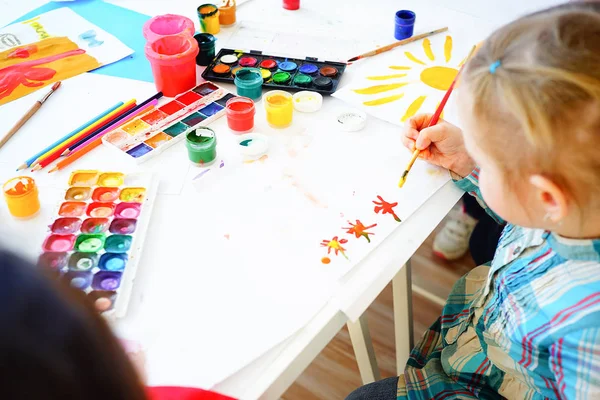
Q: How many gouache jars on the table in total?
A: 10